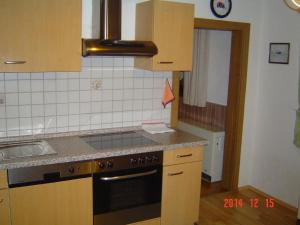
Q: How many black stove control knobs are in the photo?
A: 6